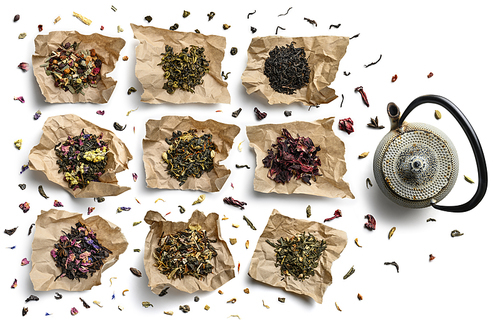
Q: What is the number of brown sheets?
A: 9